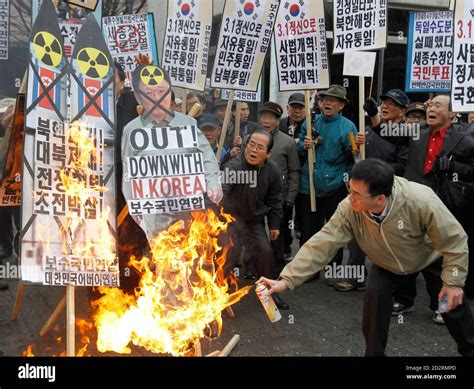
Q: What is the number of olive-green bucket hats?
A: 1